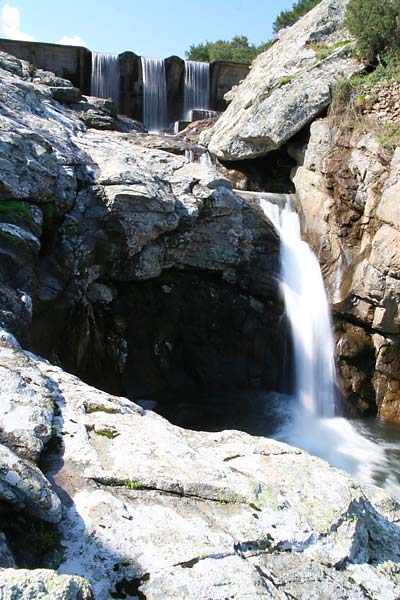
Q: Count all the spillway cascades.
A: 3